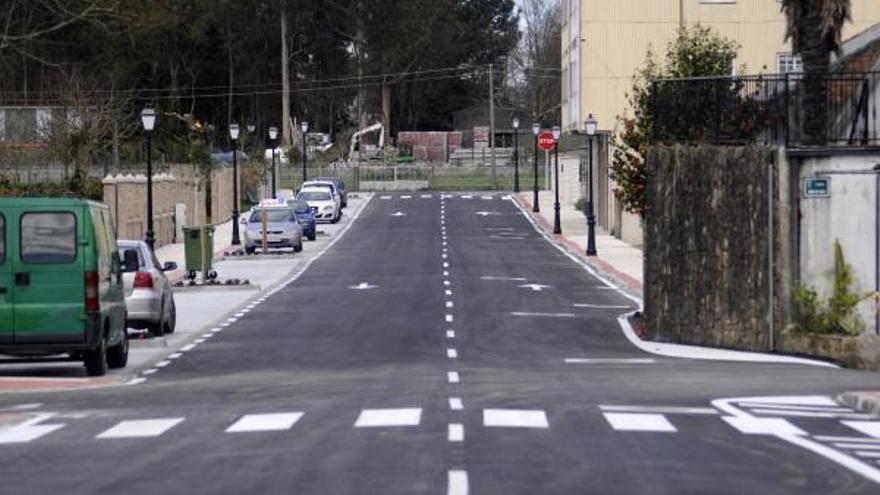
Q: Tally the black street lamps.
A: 8